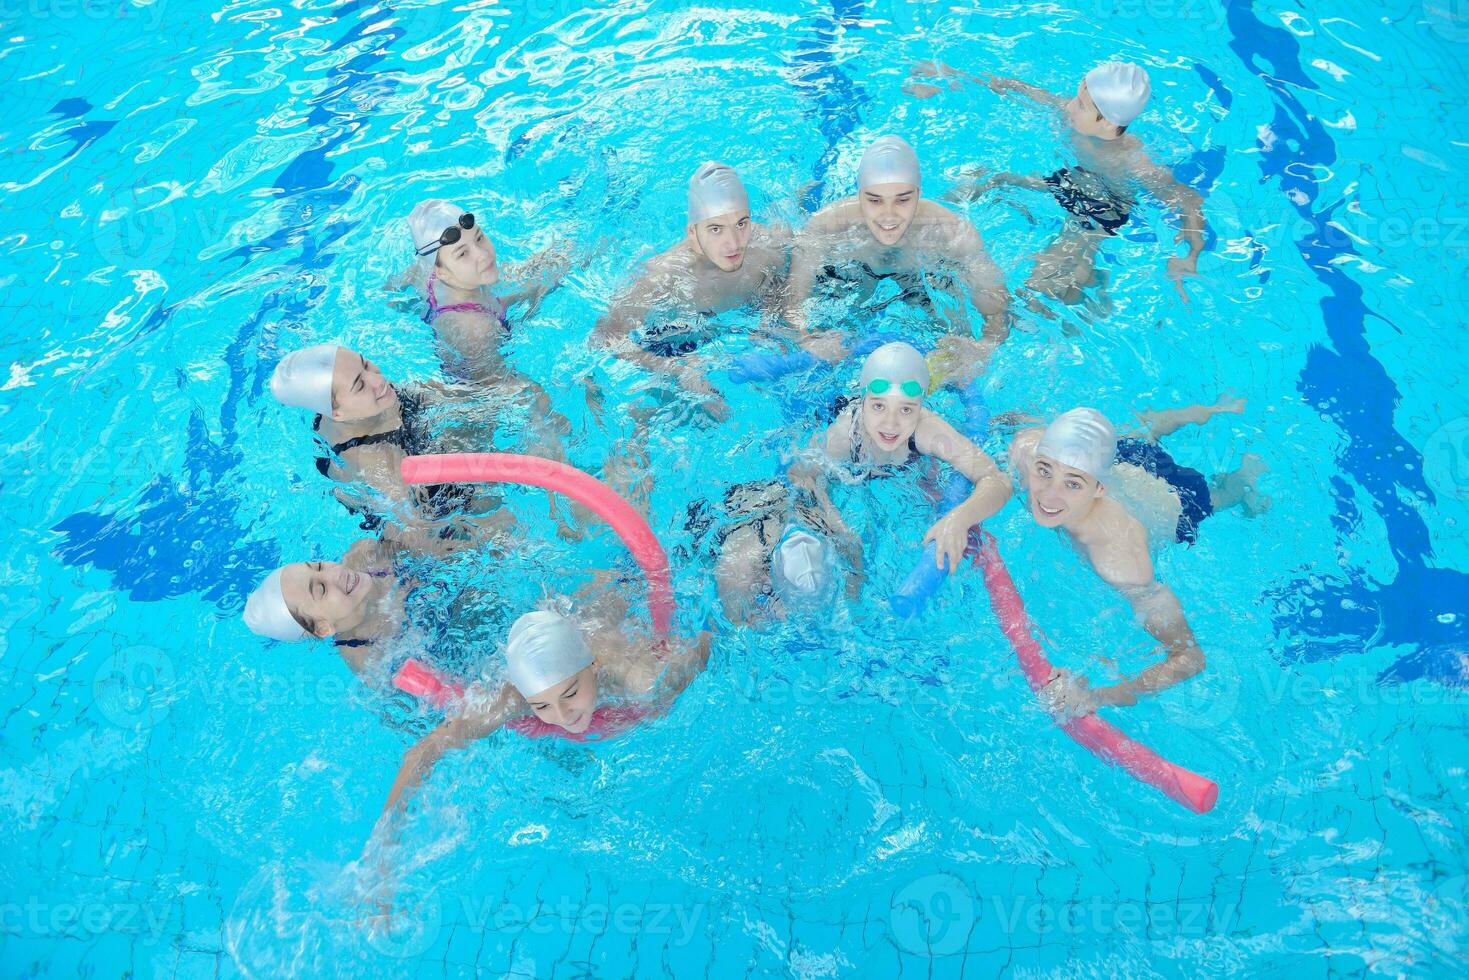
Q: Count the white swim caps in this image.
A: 10